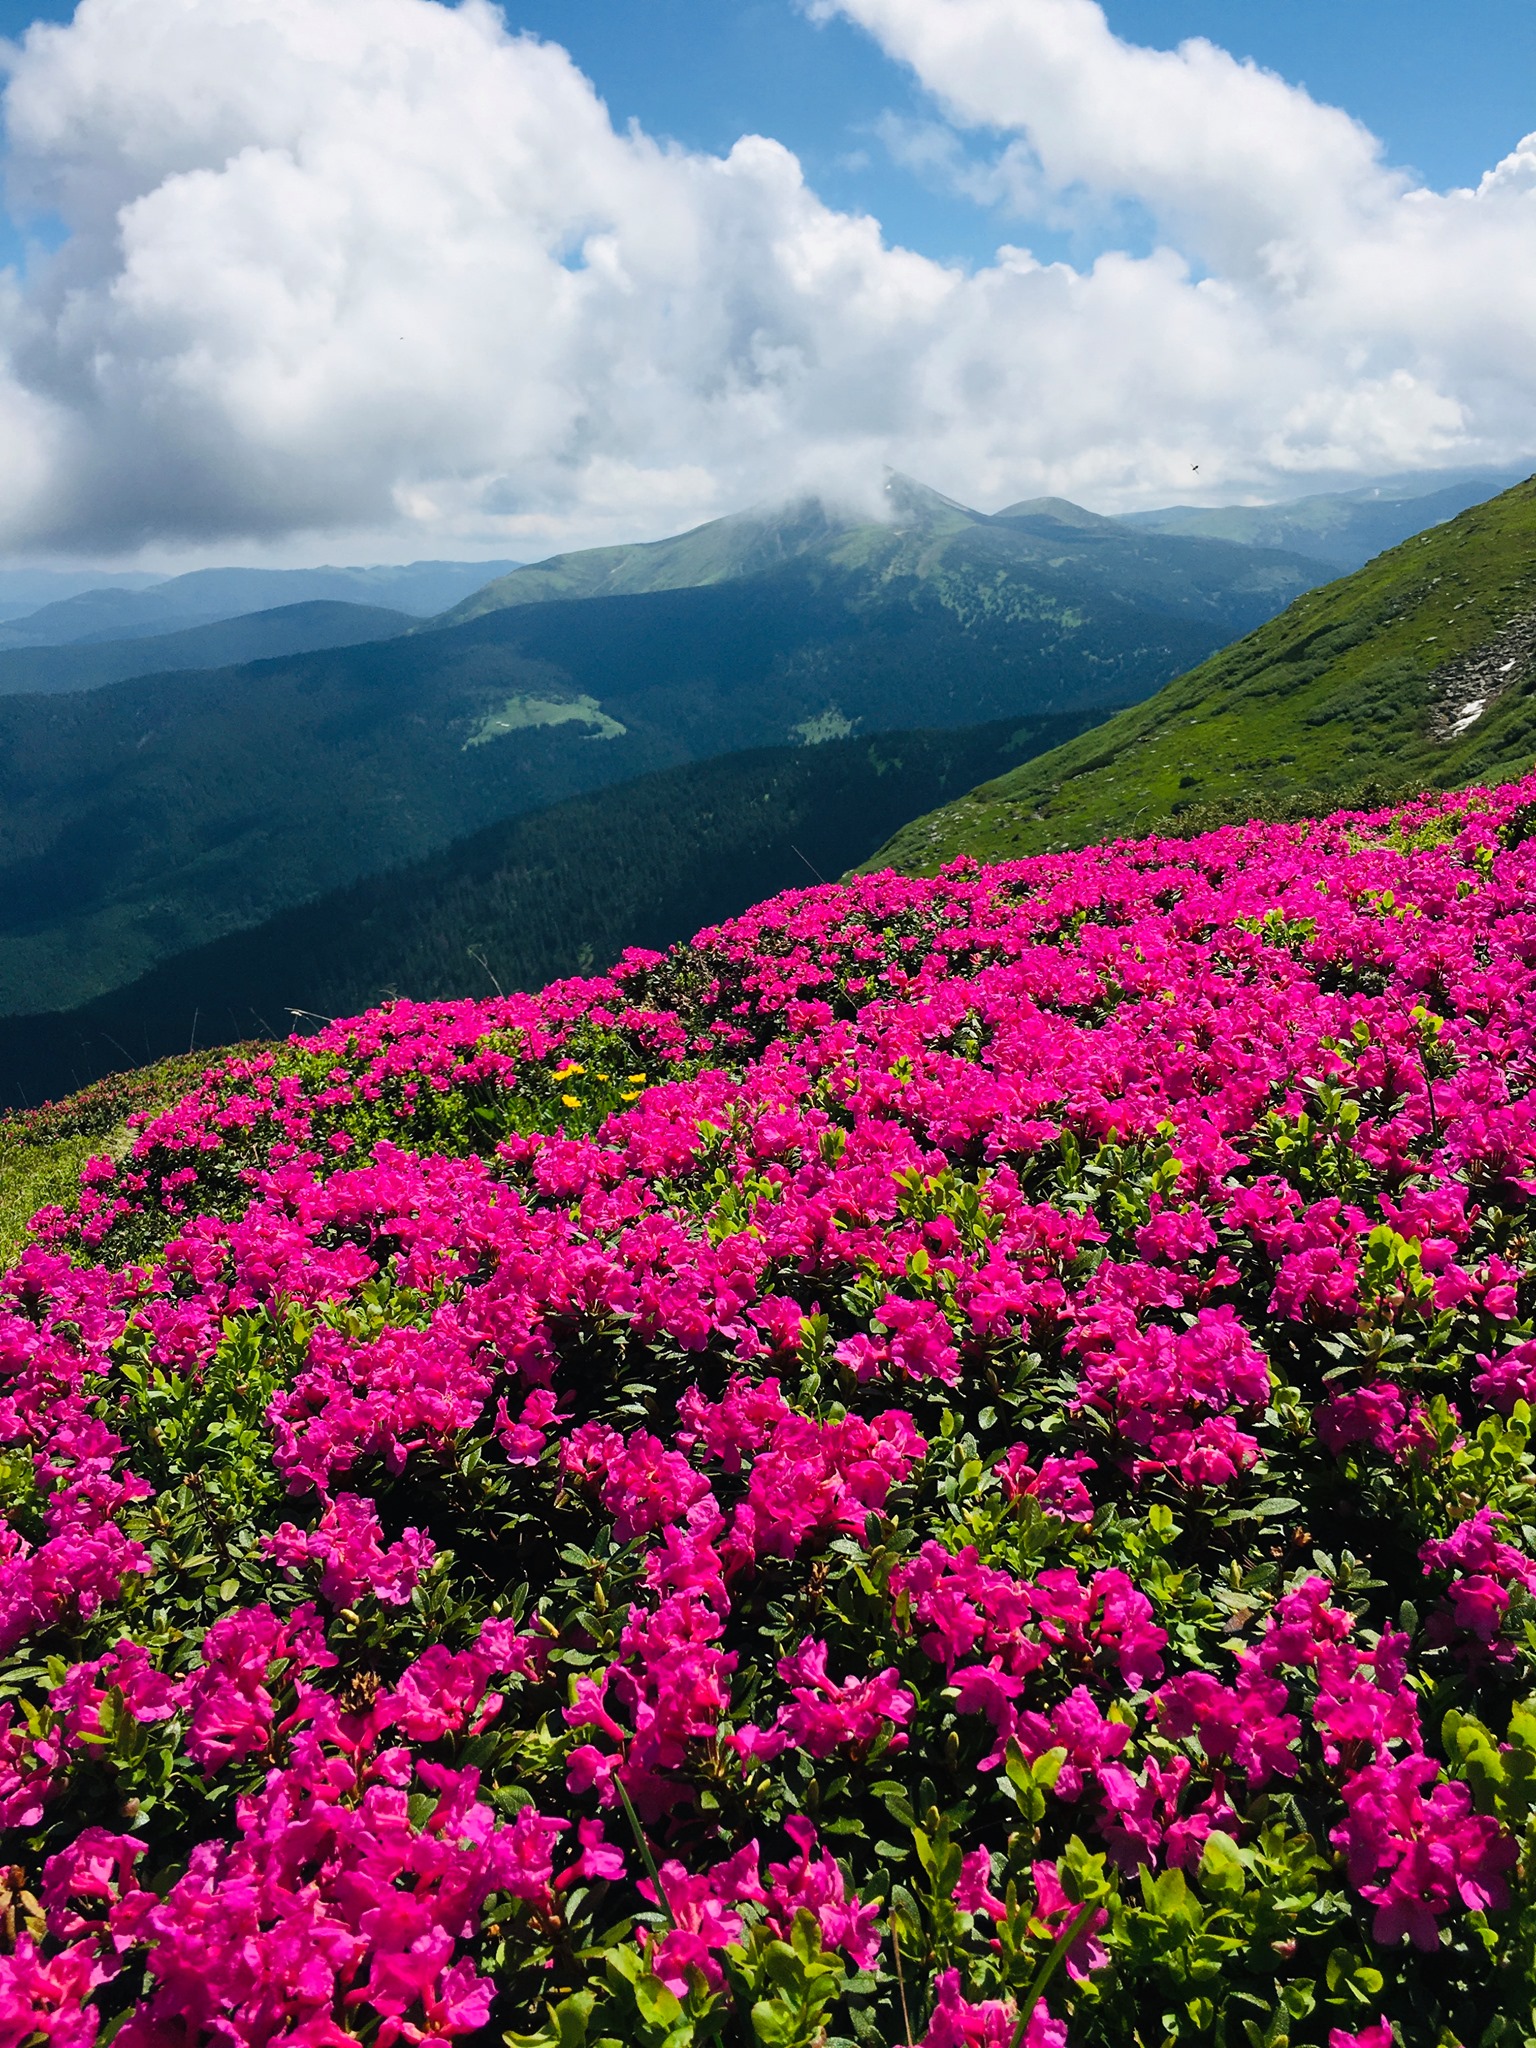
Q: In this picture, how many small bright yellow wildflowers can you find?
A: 6